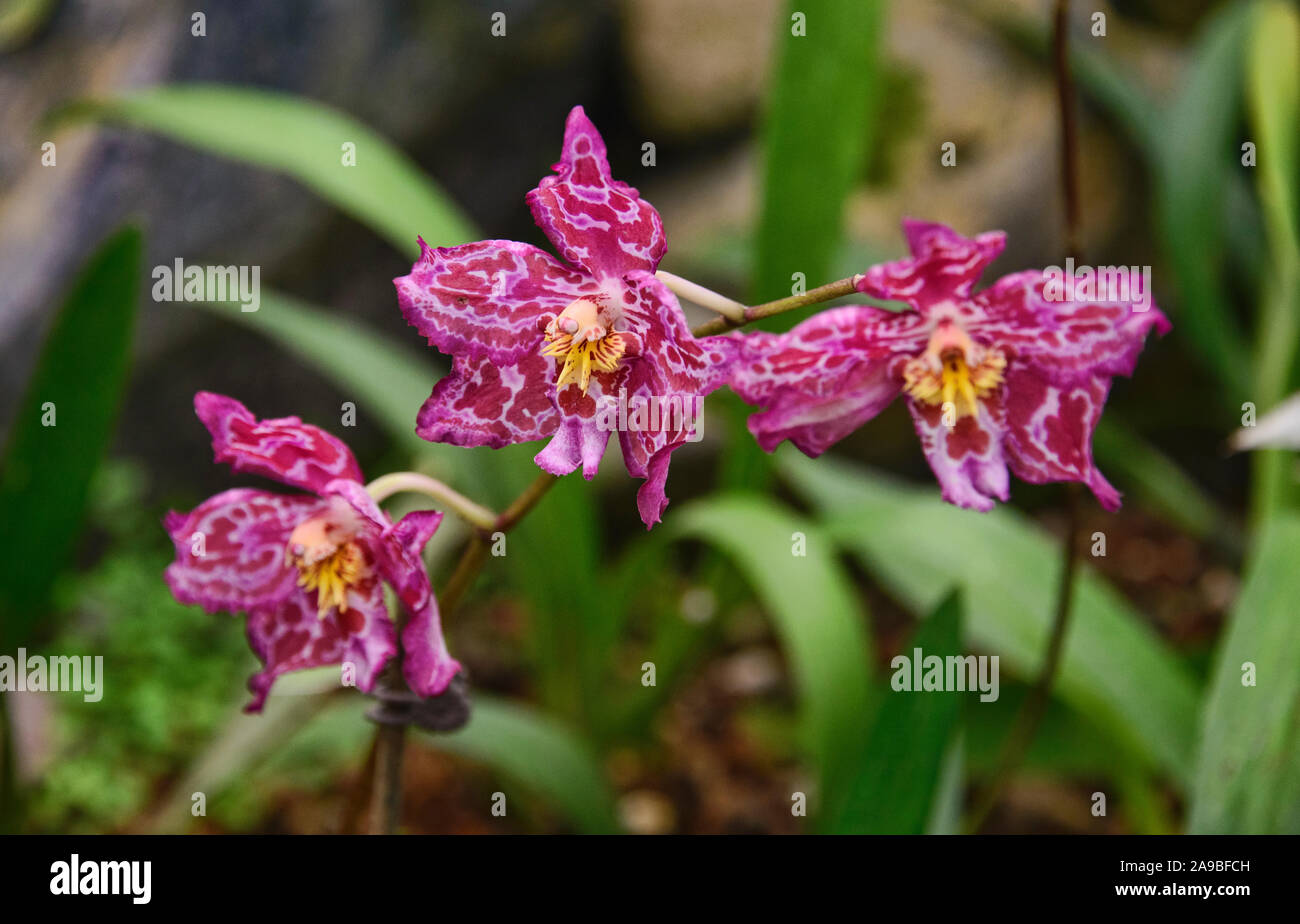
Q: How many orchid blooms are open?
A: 3